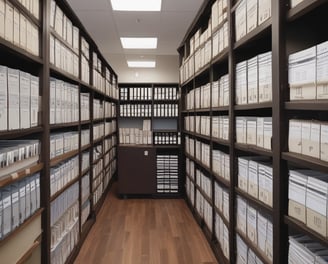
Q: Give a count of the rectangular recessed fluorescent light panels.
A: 3